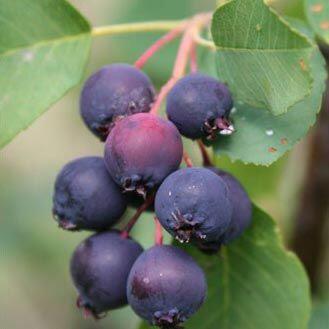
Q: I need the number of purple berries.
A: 8